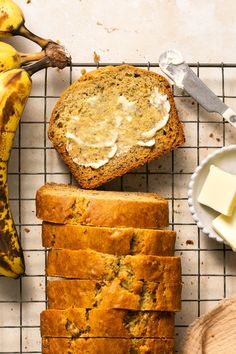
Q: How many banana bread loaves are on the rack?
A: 1